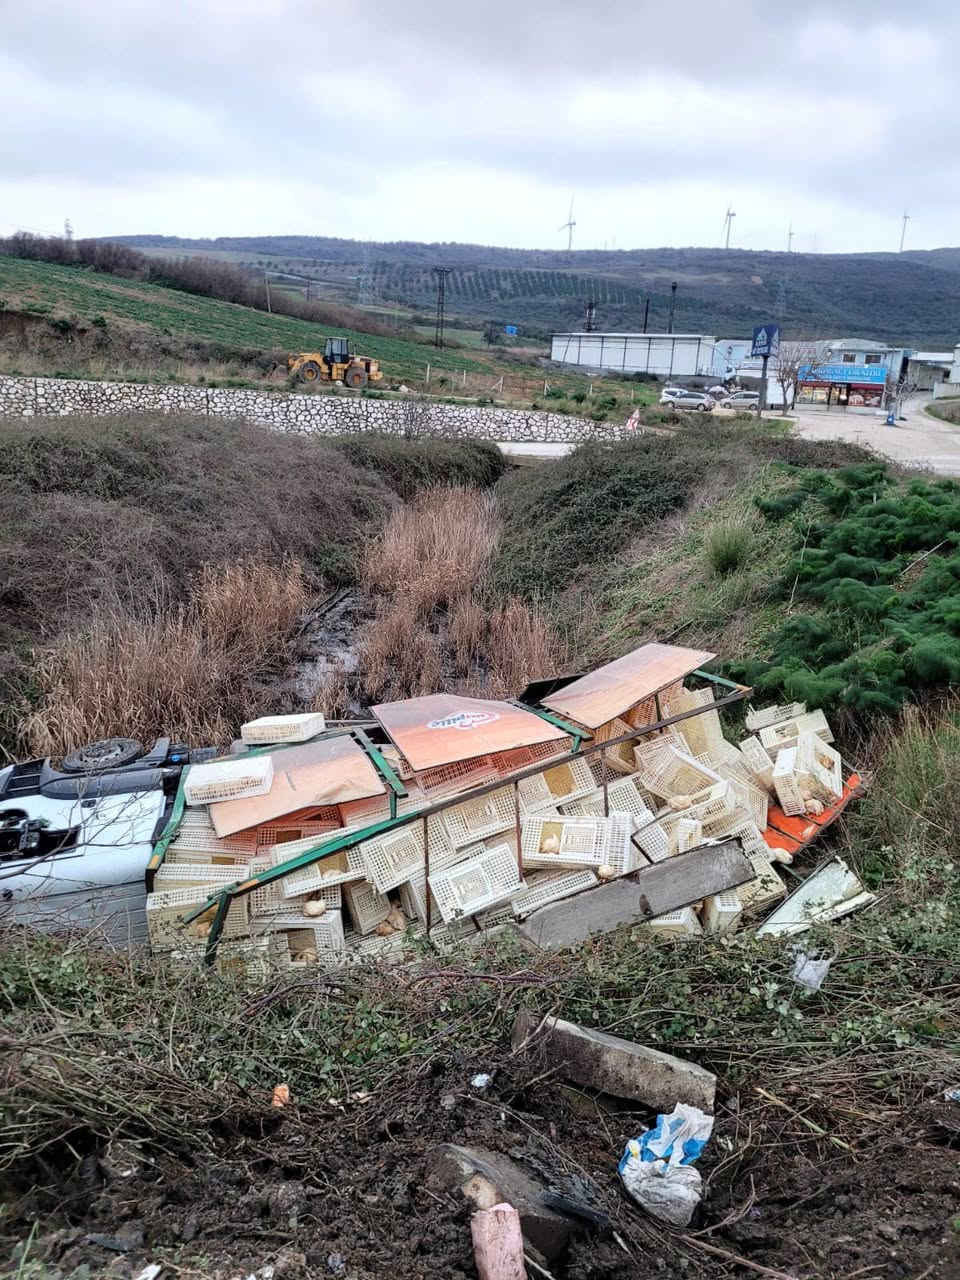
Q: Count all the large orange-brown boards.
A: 3